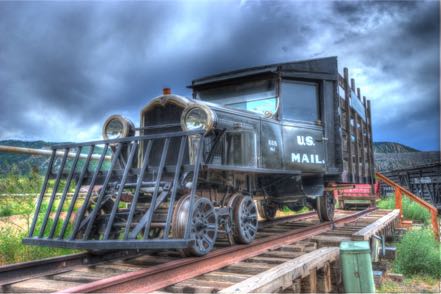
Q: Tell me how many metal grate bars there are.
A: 11